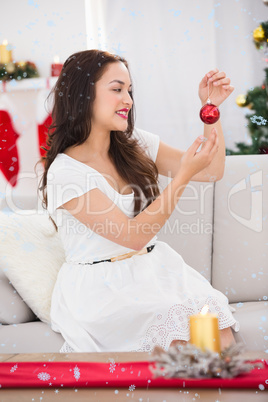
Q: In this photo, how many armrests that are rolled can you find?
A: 0